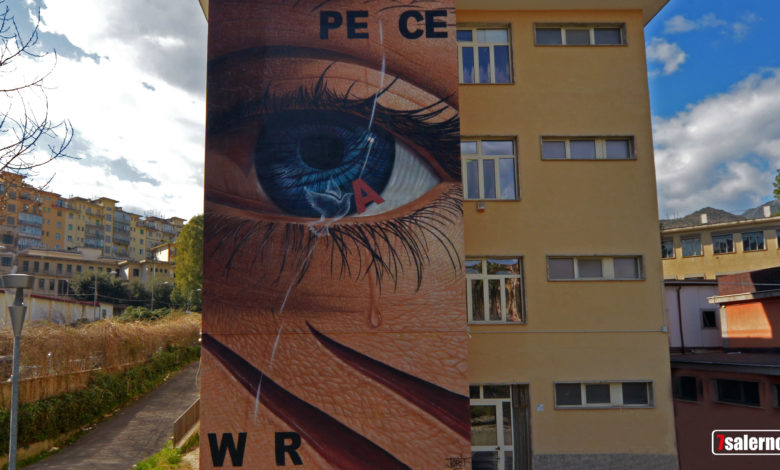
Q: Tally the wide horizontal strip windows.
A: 4